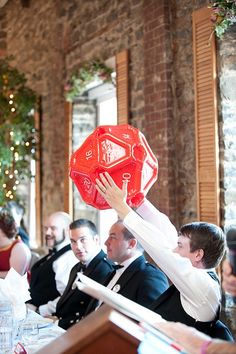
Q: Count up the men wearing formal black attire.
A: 4